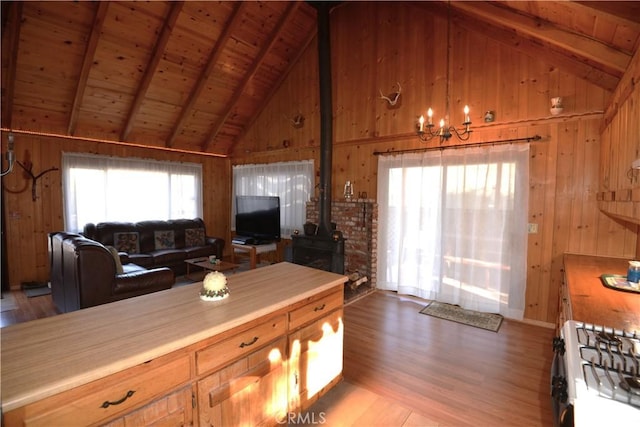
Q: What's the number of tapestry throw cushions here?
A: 3